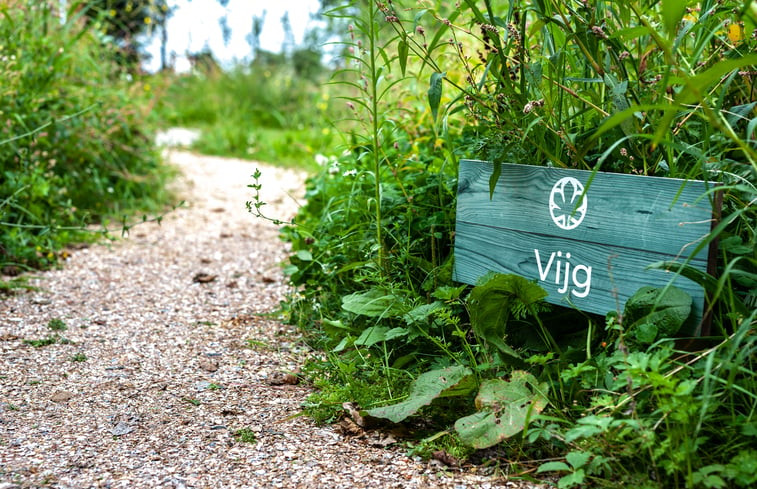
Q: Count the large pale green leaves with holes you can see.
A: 2